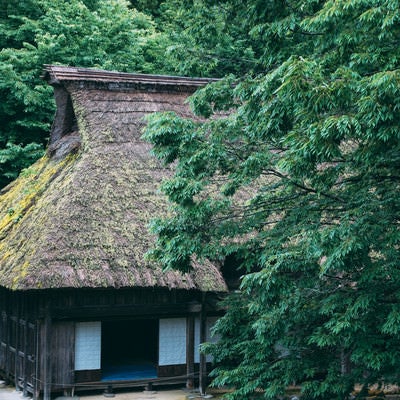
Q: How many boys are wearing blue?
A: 0